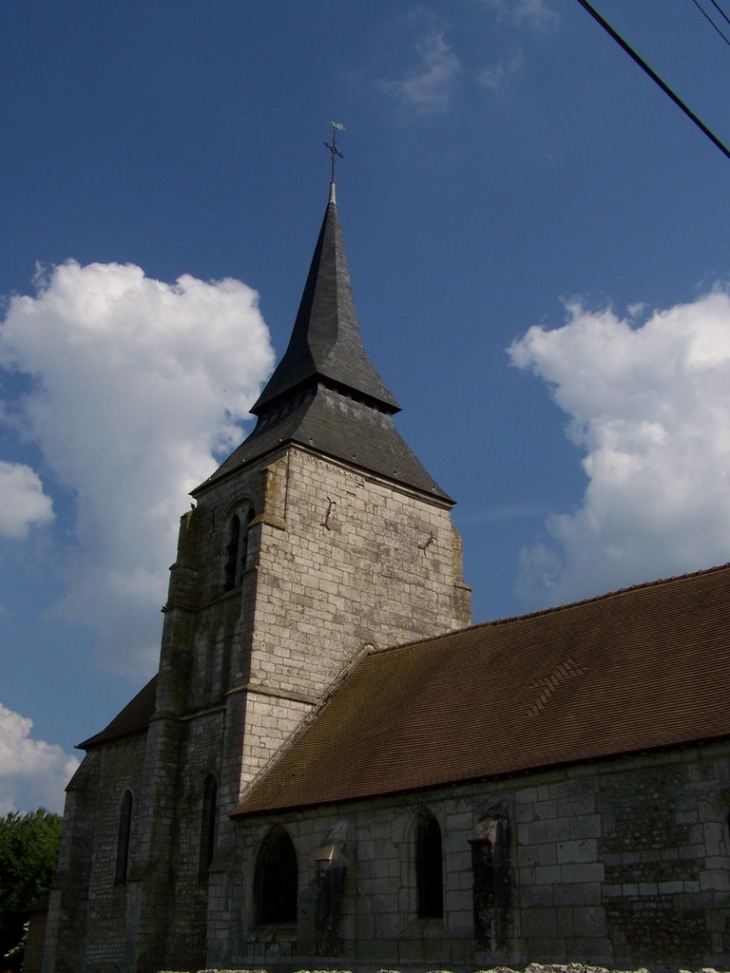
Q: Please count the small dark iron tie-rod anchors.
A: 2